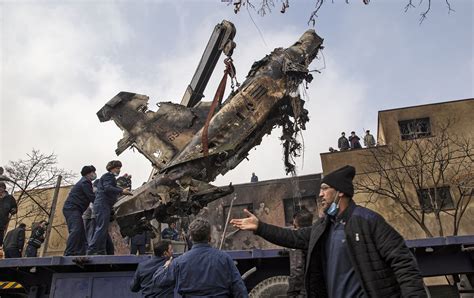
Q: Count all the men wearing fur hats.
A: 2